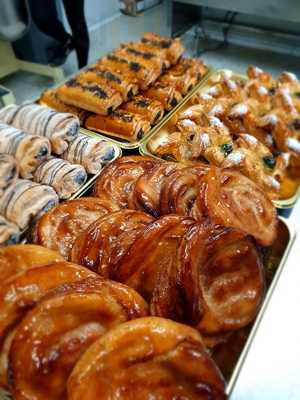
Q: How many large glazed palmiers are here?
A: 12